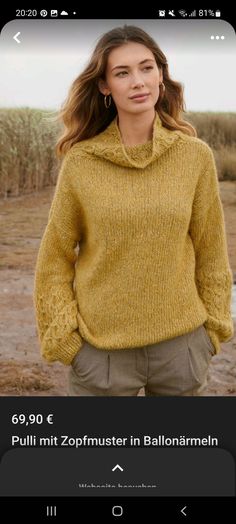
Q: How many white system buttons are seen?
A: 3